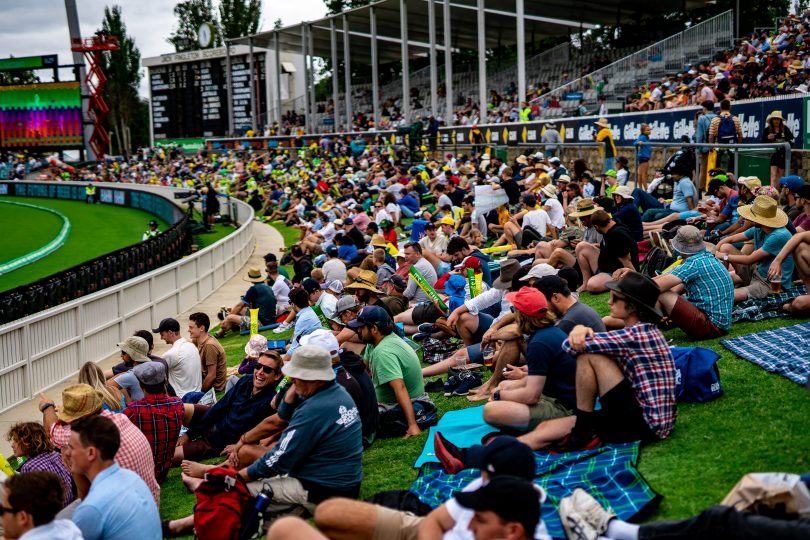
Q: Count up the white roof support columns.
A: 13